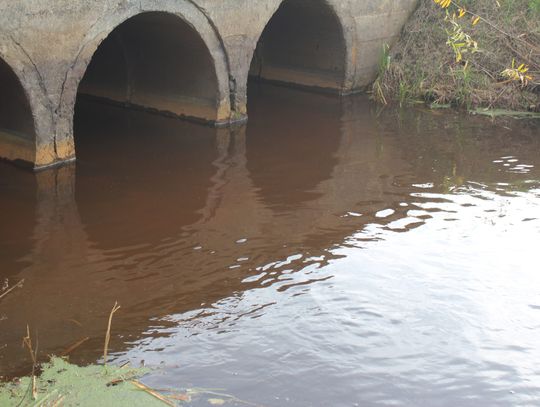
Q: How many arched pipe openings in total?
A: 3